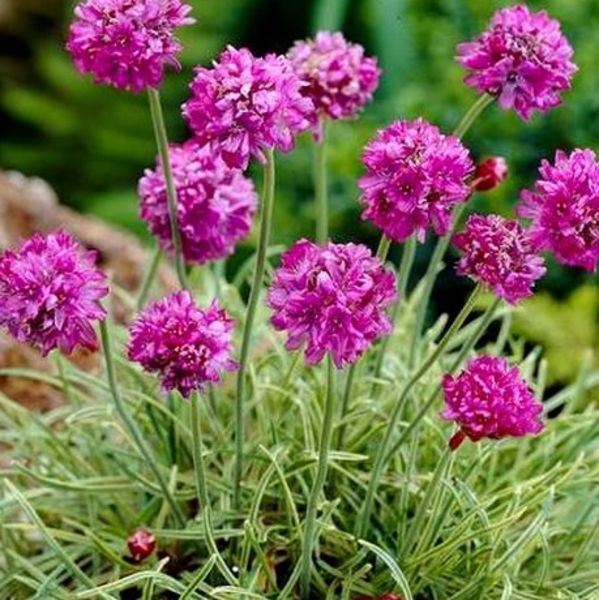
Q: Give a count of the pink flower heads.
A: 12